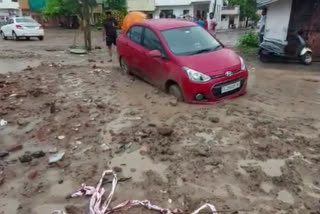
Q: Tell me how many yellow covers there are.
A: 1